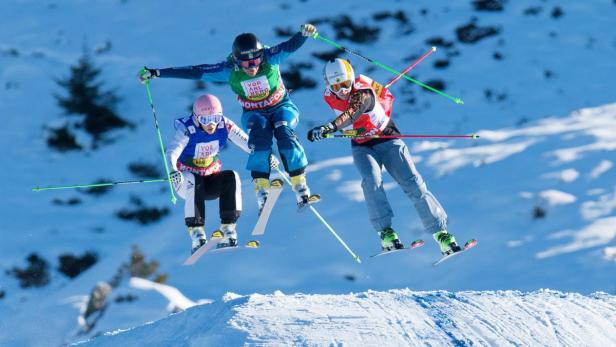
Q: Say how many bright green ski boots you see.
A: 2